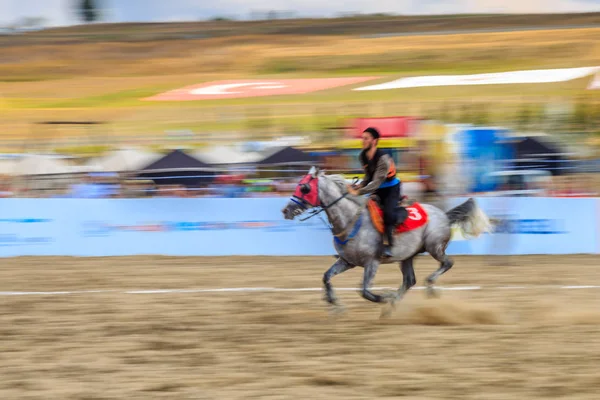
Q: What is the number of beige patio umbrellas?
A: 3